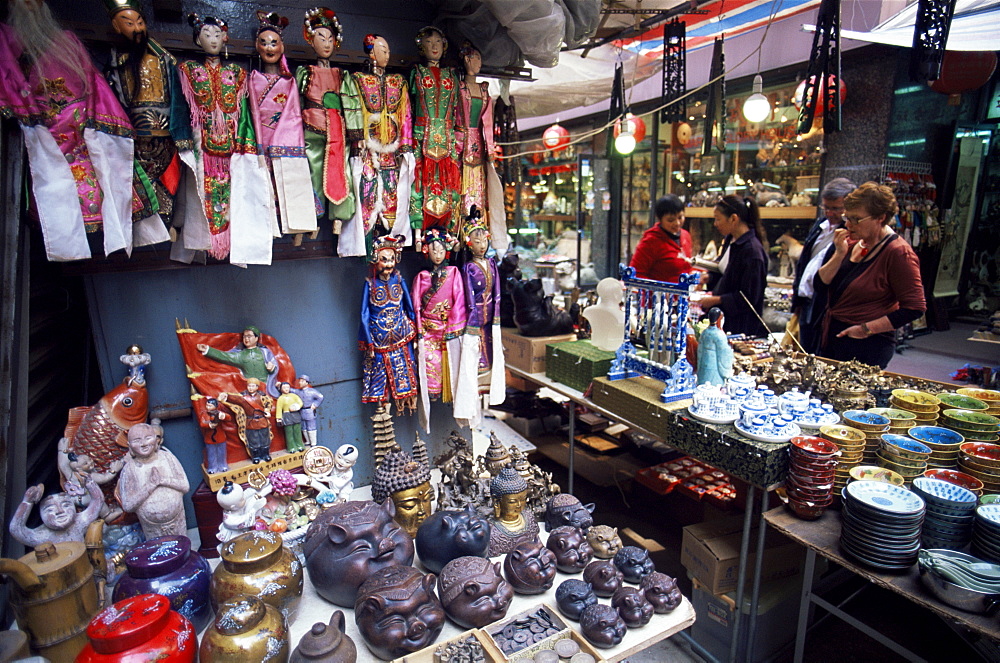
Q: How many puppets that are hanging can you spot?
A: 11